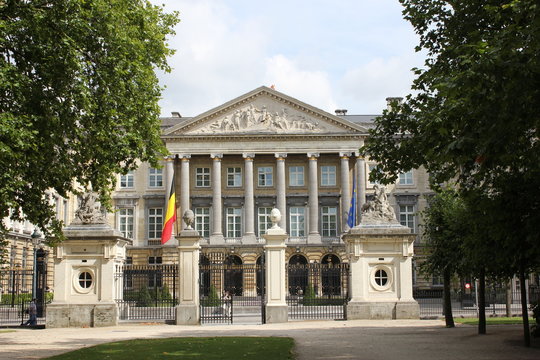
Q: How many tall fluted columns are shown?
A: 8